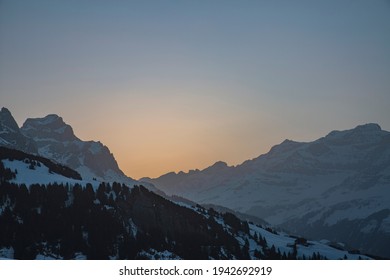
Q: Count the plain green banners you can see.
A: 0